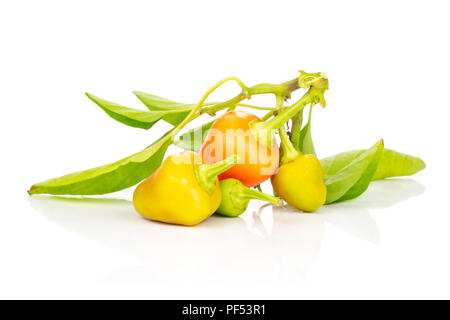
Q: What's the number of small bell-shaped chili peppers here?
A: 4